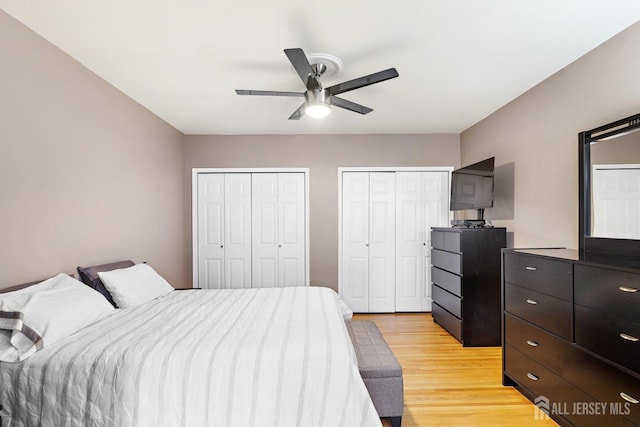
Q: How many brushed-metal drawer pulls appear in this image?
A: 7